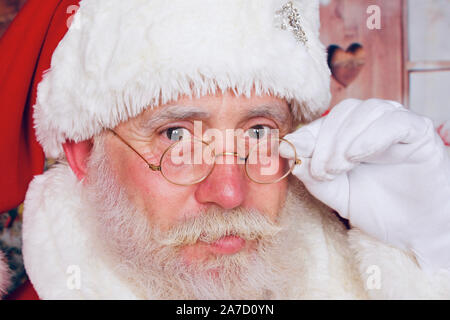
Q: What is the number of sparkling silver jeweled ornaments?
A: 1